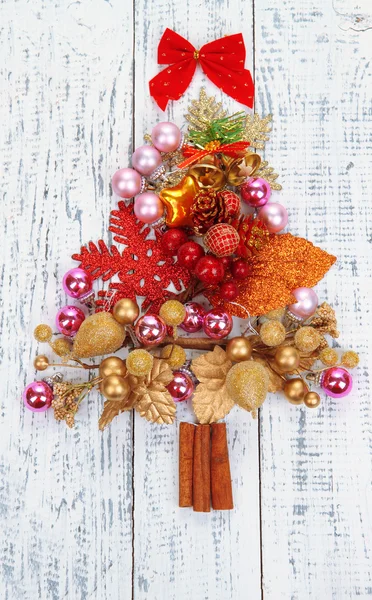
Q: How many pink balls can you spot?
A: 15